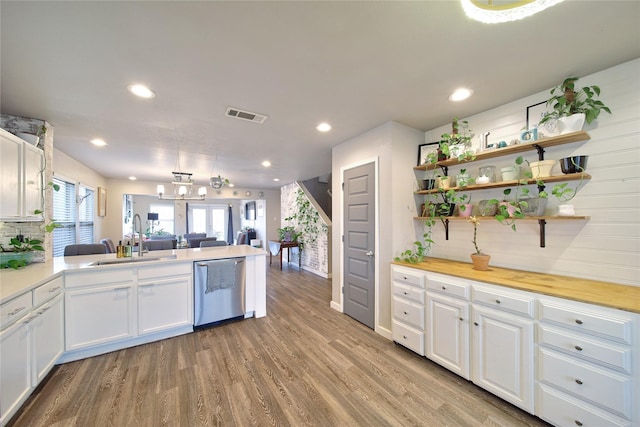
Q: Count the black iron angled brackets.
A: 6